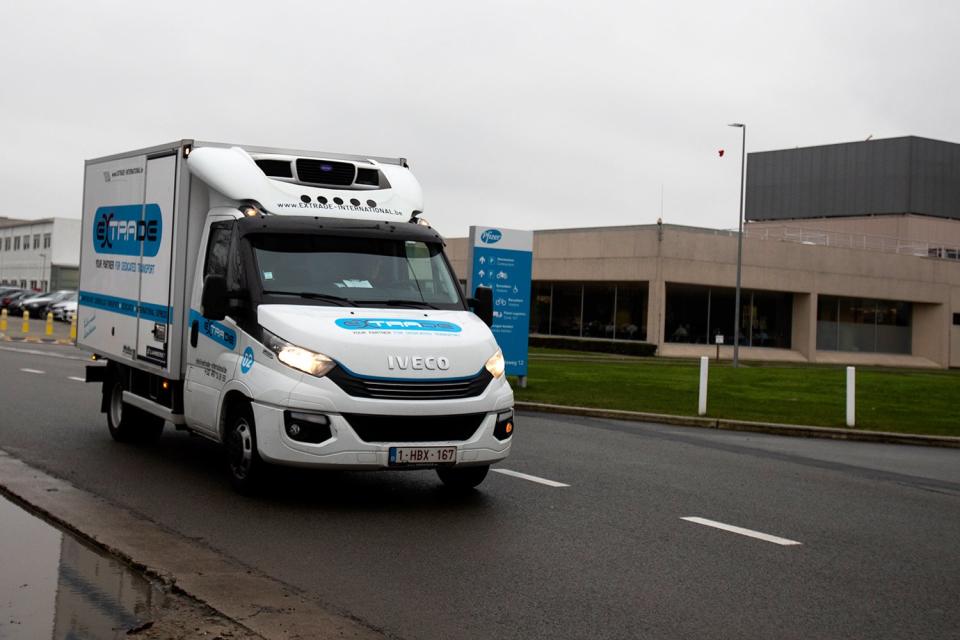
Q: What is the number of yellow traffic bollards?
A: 4